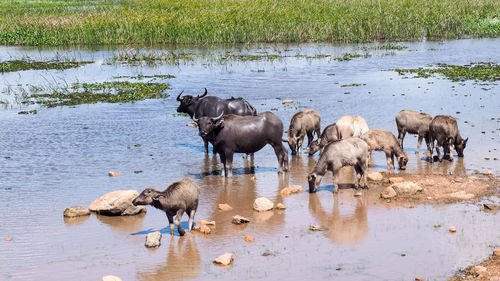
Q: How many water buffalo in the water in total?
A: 10